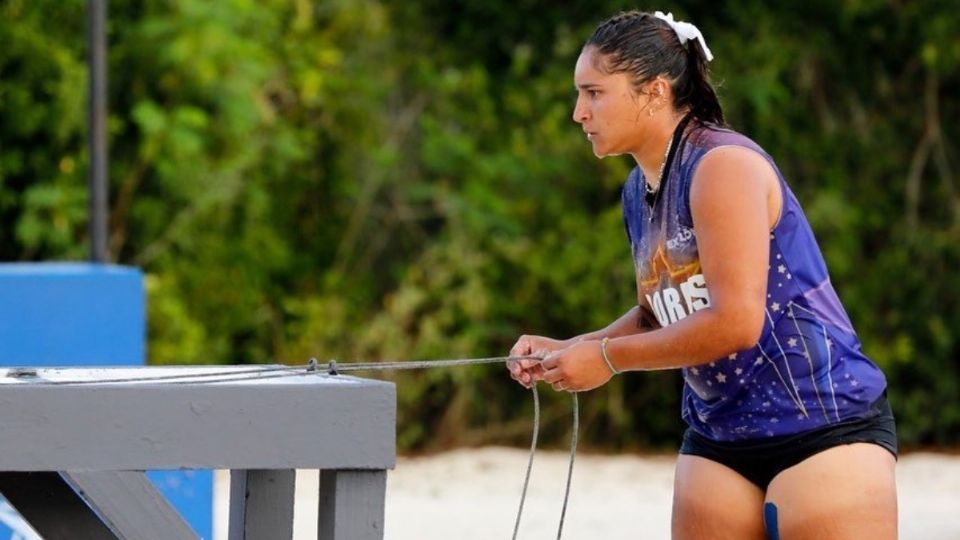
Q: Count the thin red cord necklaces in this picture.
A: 0